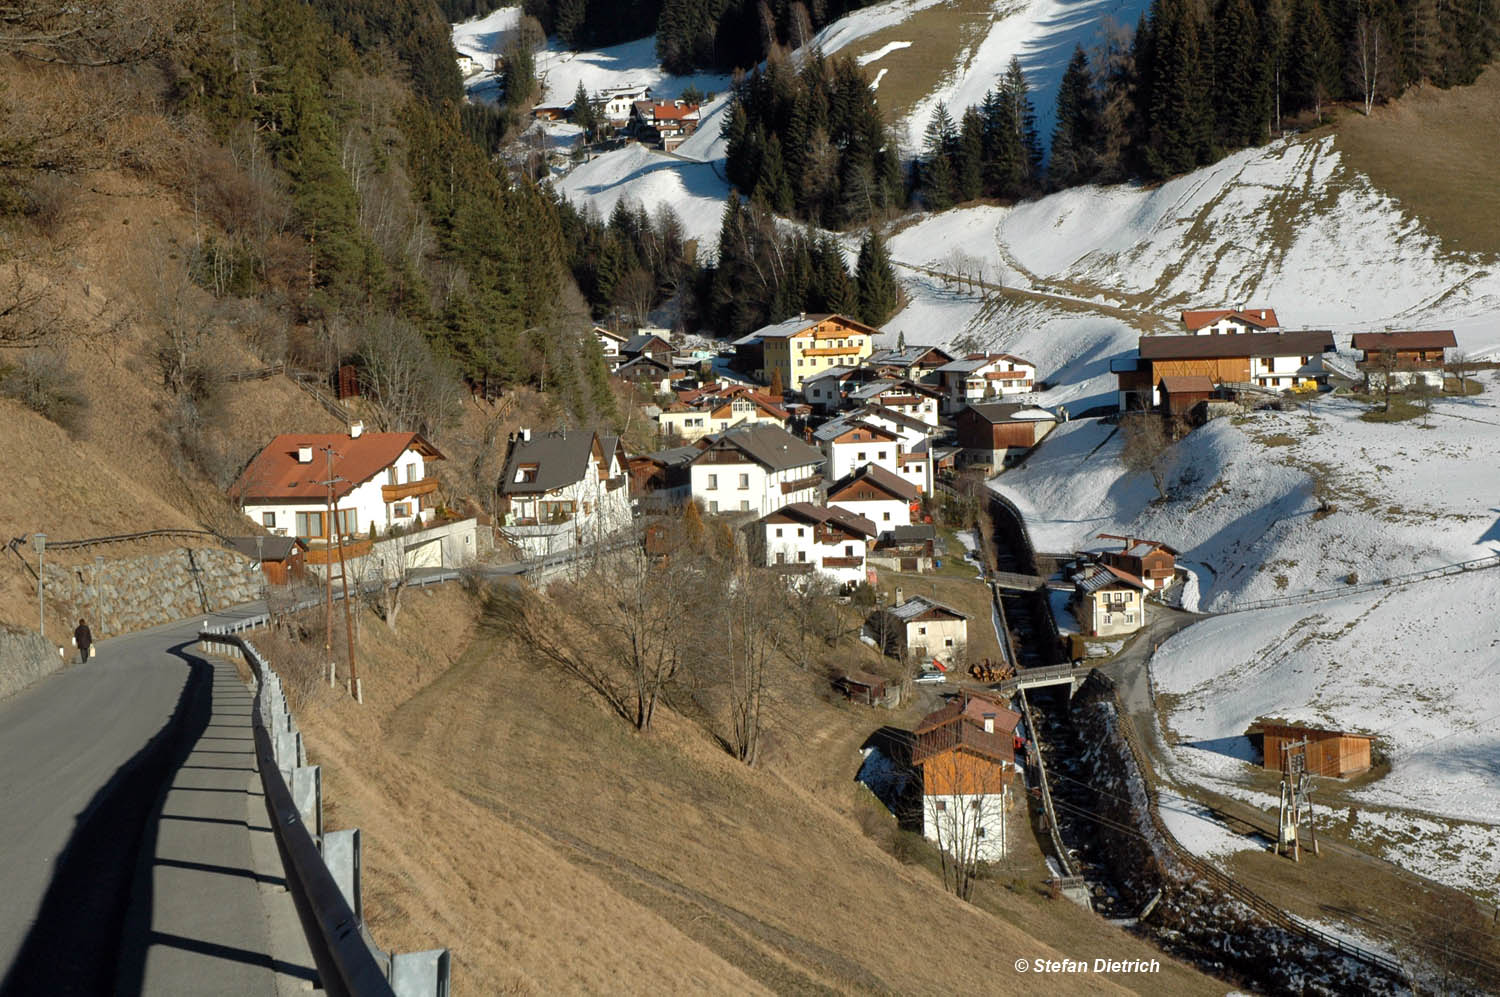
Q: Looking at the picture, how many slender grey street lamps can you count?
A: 3